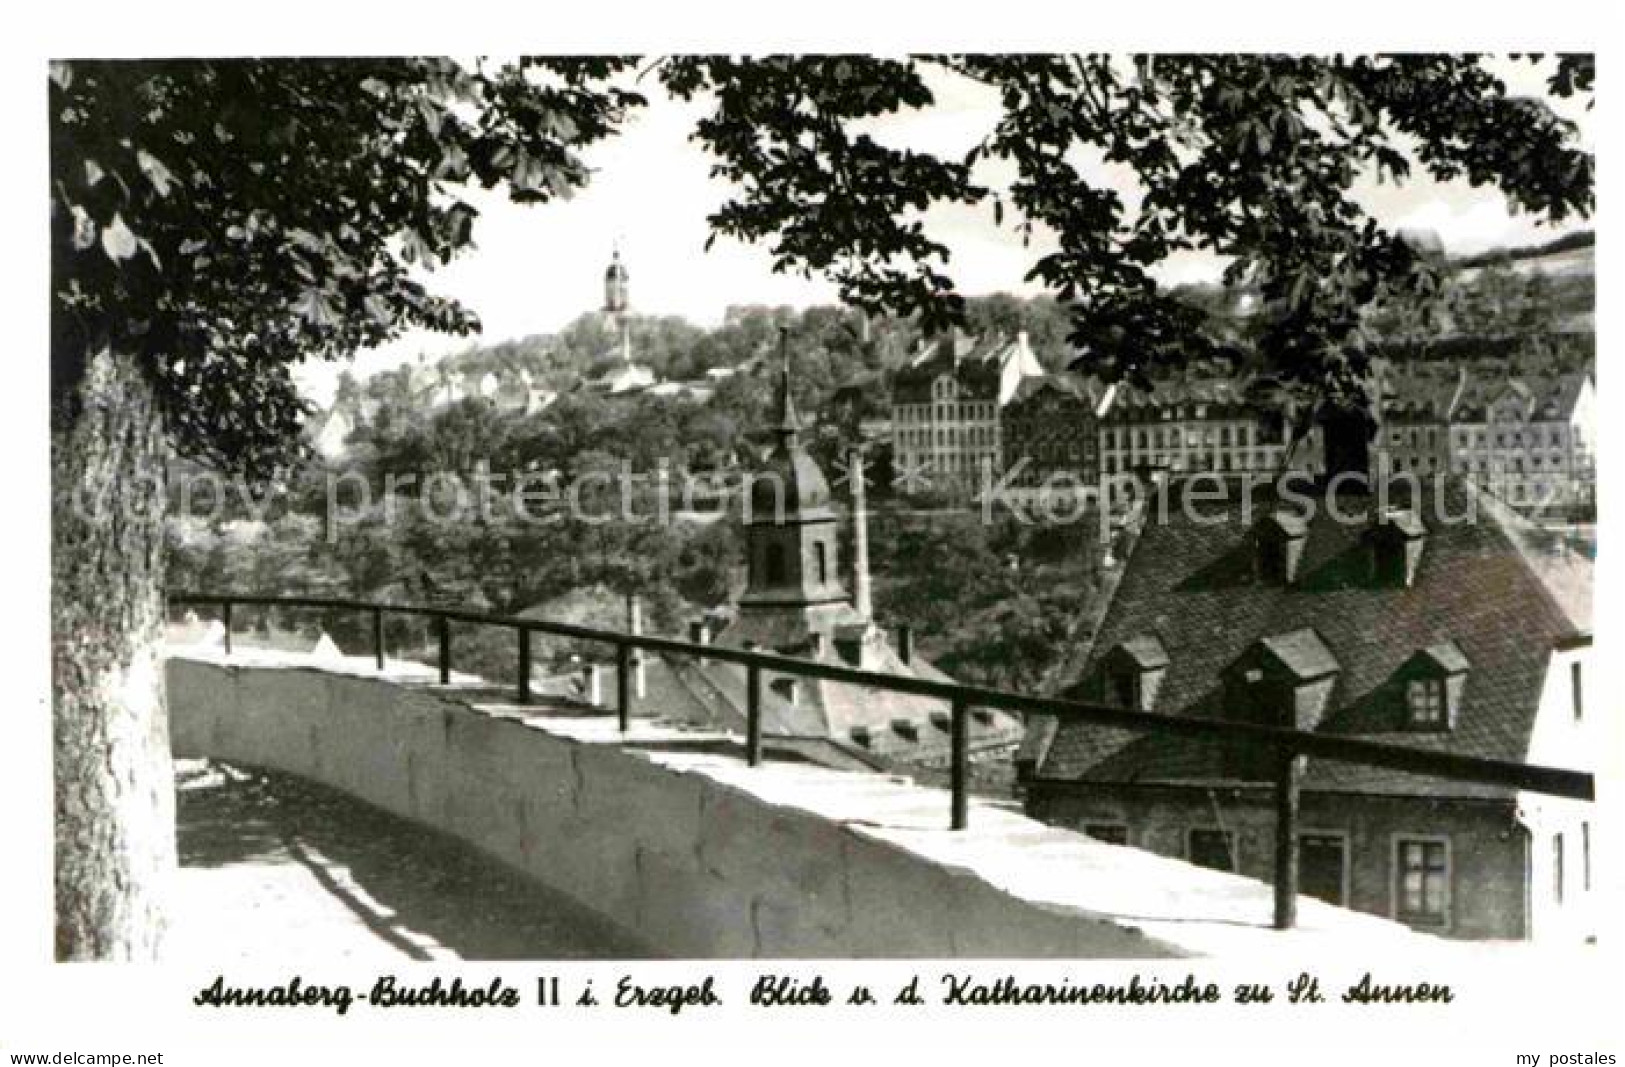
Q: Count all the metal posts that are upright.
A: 8